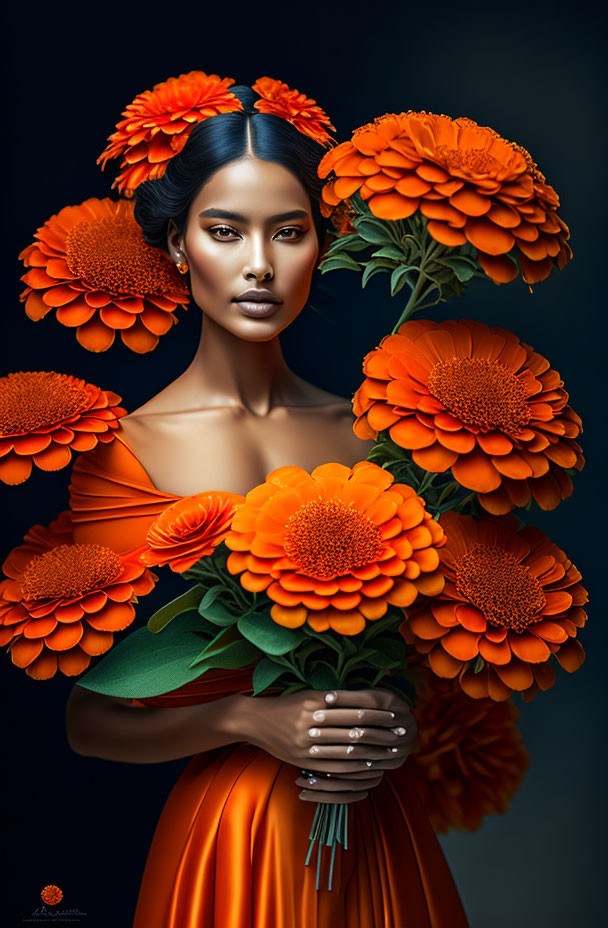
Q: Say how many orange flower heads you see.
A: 11